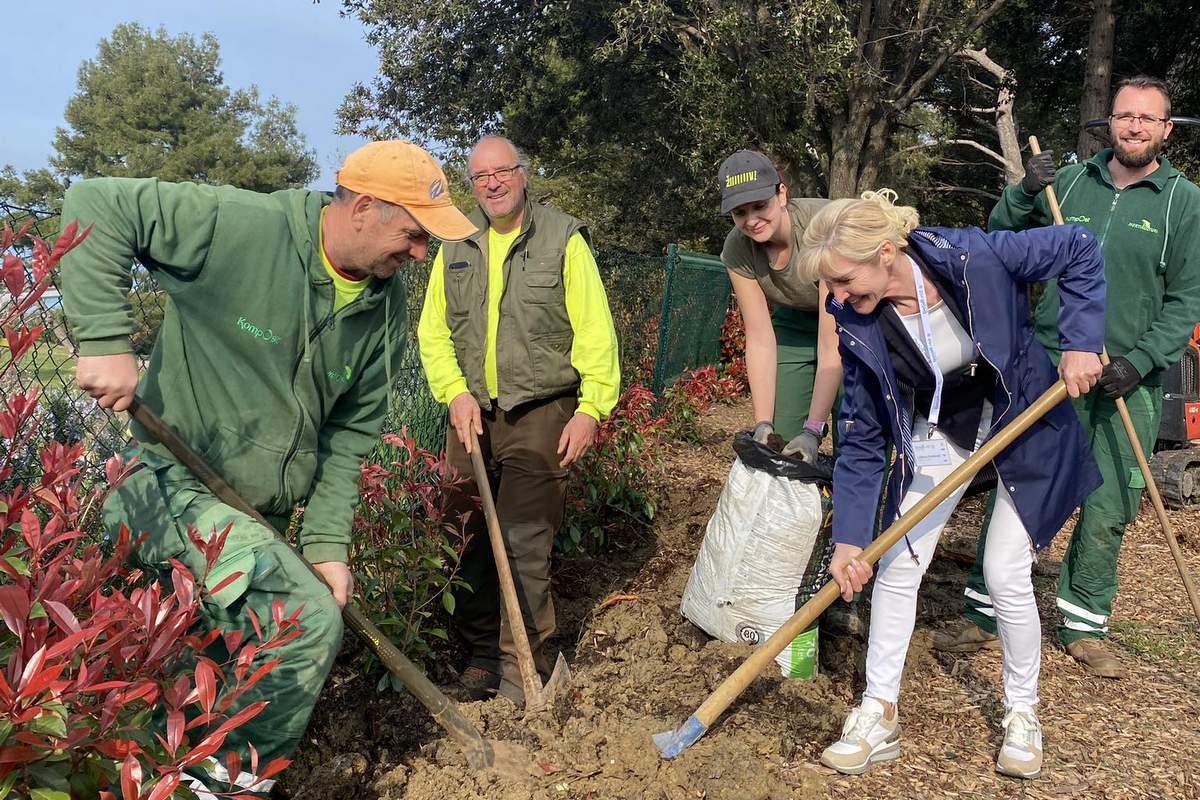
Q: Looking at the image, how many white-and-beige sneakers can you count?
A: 2